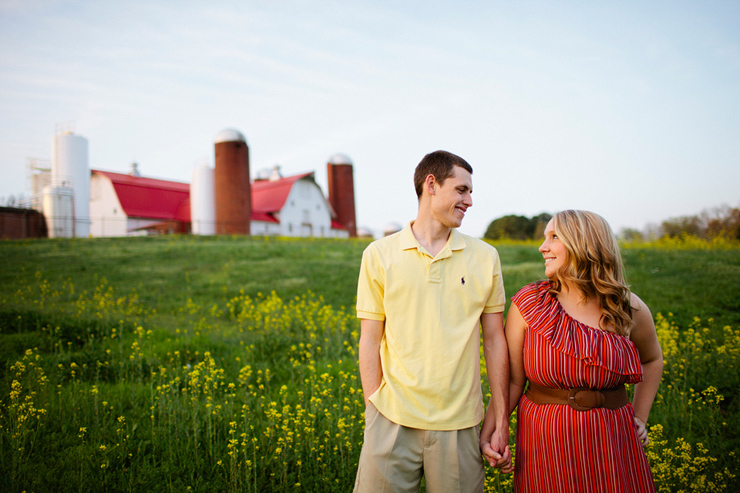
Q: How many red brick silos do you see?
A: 2